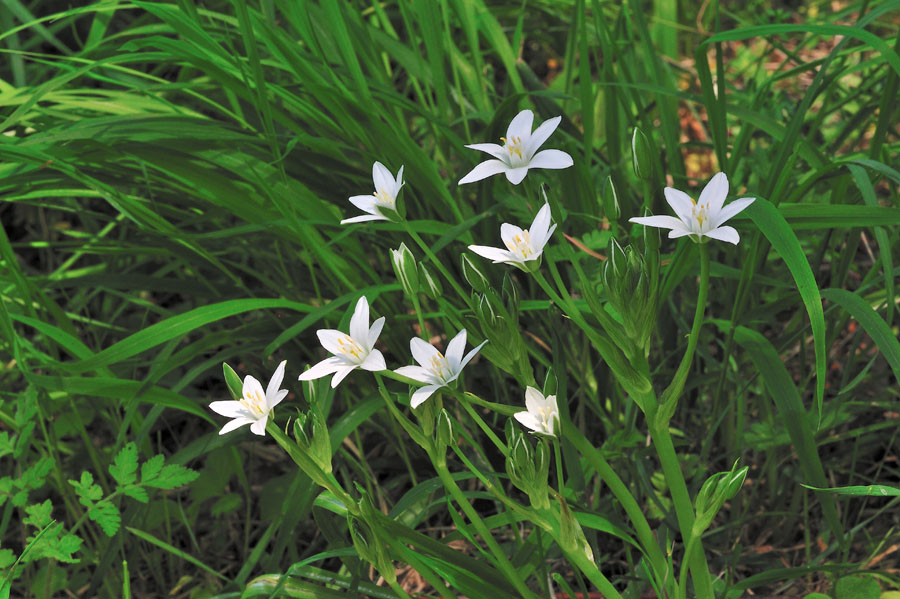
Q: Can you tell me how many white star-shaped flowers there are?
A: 8